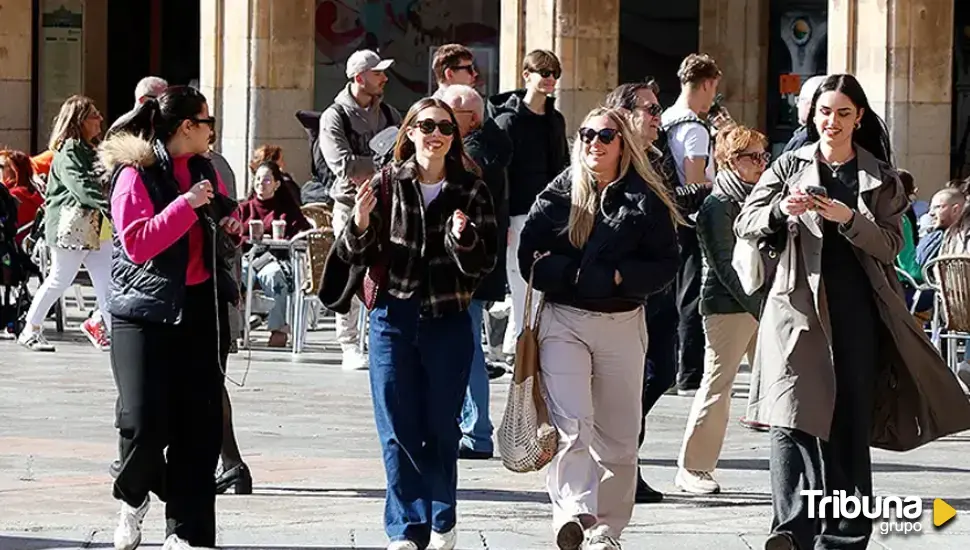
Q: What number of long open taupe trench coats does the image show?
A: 1